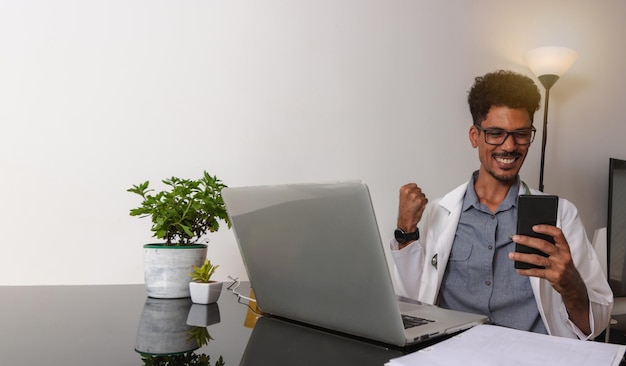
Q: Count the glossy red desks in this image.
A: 0